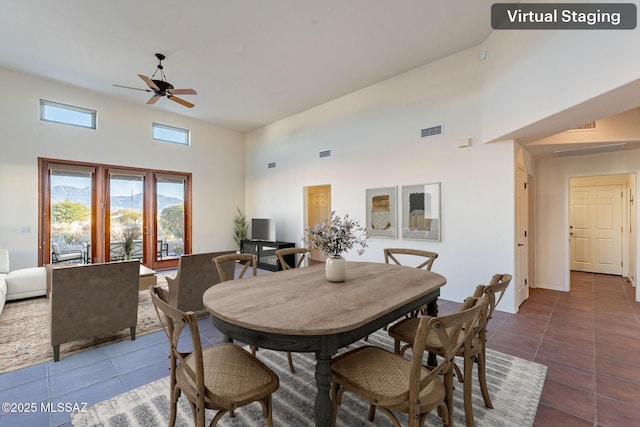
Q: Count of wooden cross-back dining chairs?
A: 6